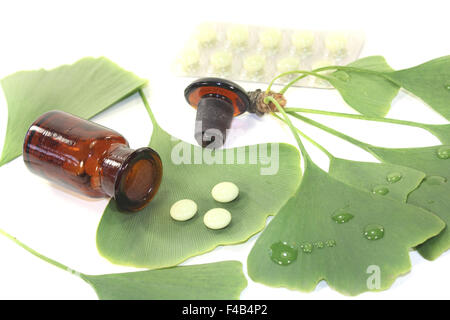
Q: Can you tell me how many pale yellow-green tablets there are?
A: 13